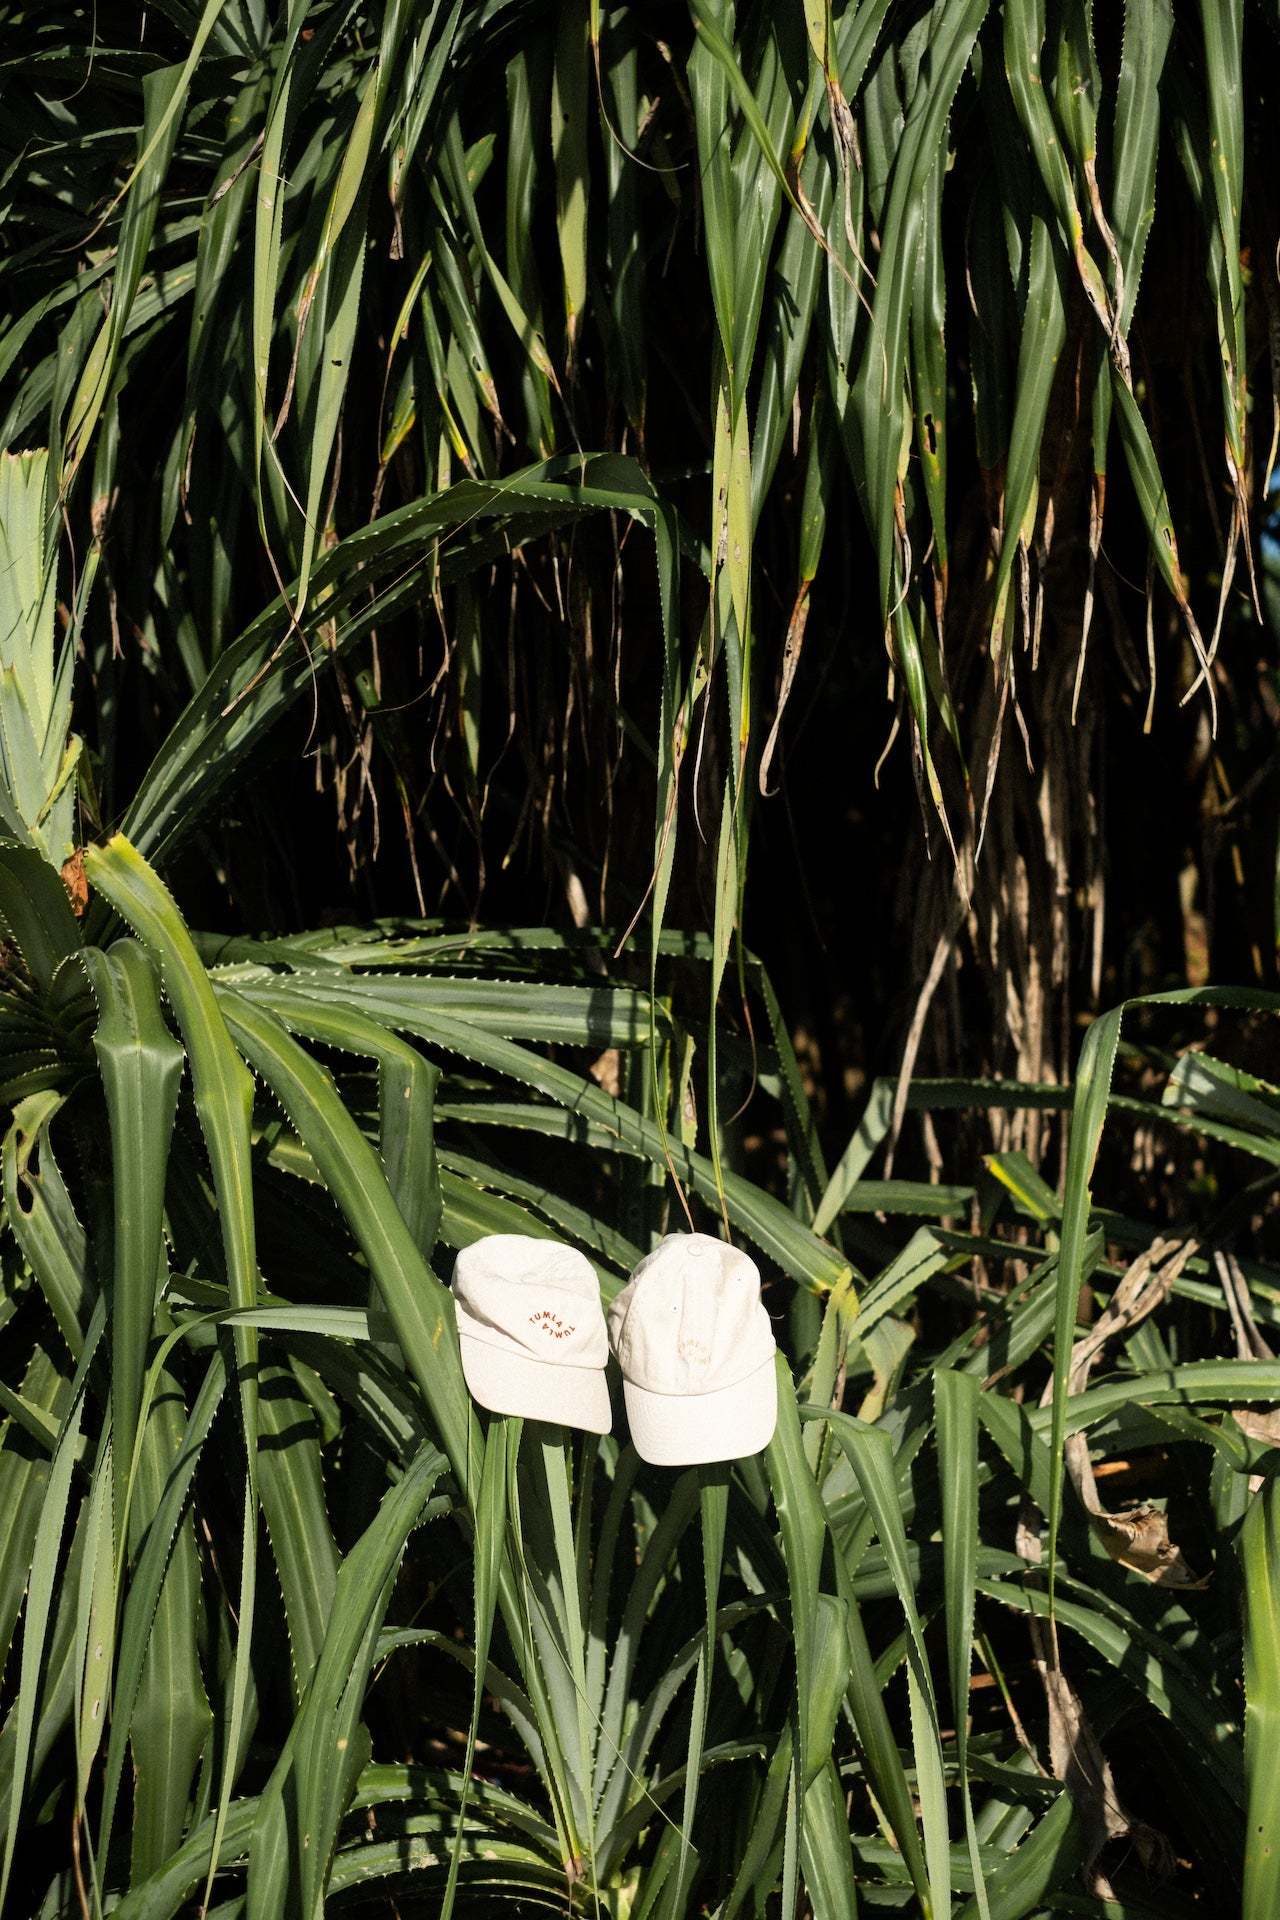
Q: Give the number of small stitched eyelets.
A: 2